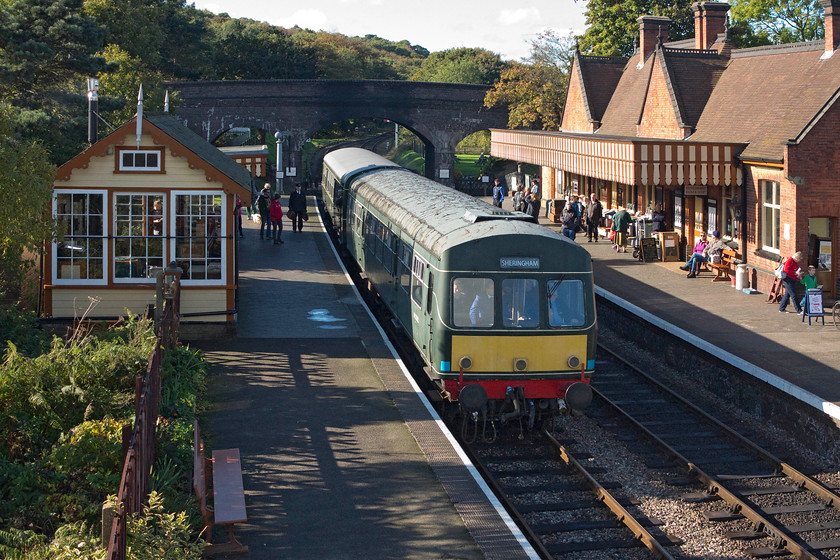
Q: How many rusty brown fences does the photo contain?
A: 1